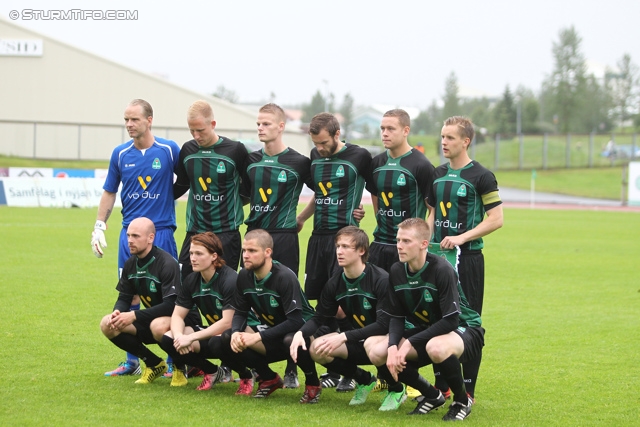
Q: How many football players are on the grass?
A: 11